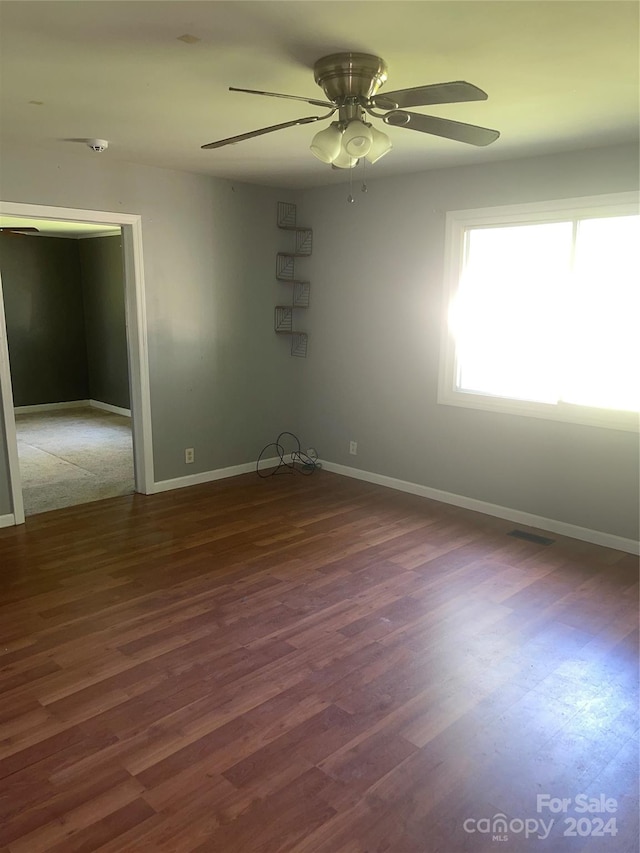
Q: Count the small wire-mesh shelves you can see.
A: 6